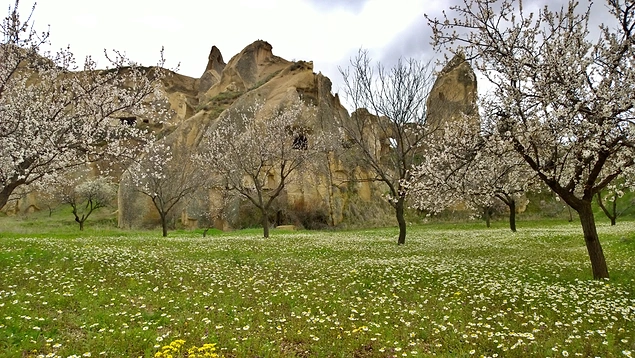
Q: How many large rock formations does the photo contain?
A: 2